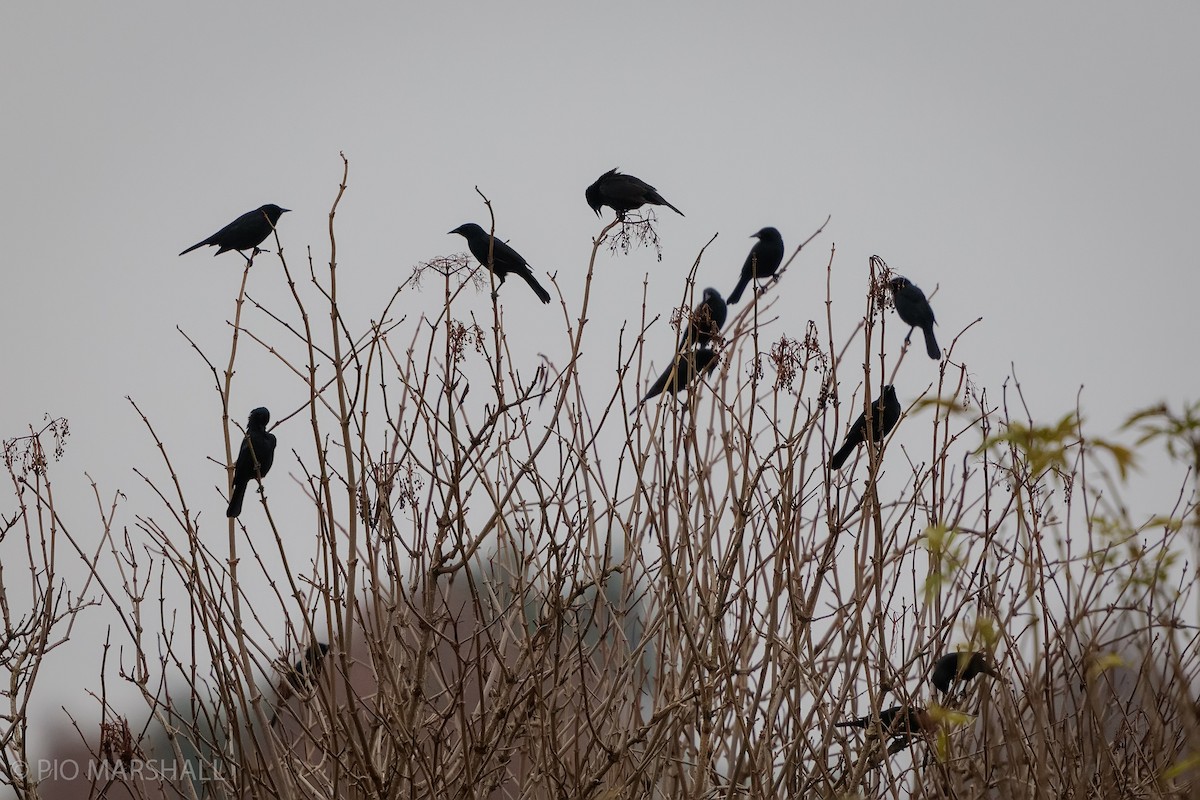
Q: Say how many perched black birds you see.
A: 12